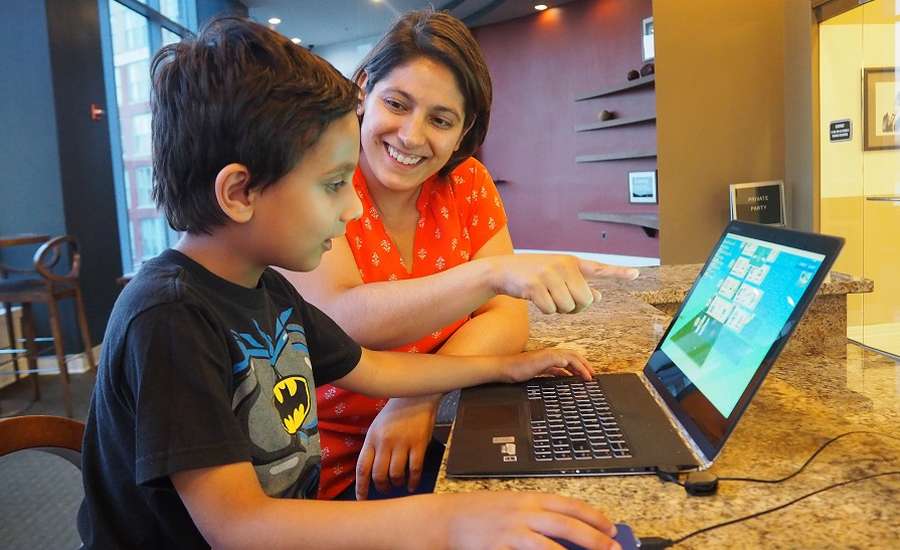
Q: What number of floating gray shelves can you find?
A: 4